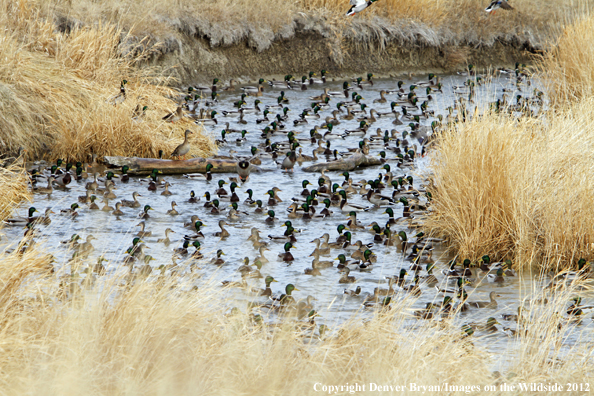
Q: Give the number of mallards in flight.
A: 2